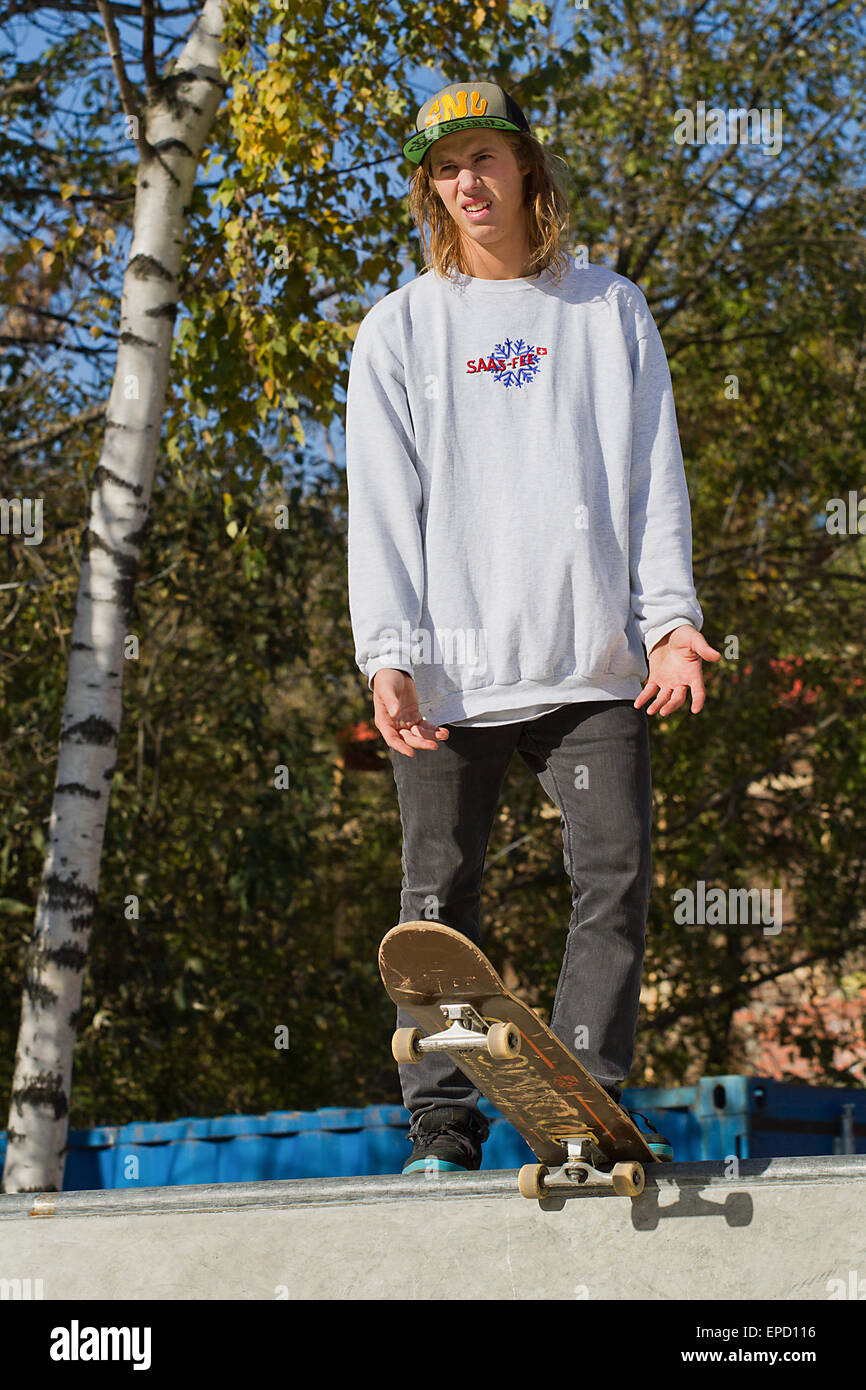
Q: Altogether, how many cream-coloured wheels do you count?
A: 4